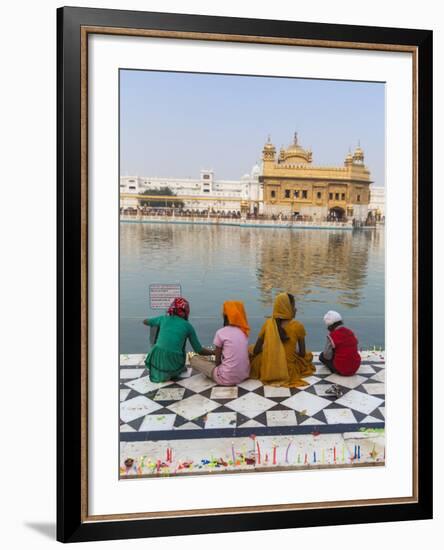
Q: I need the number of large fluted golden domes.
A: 1